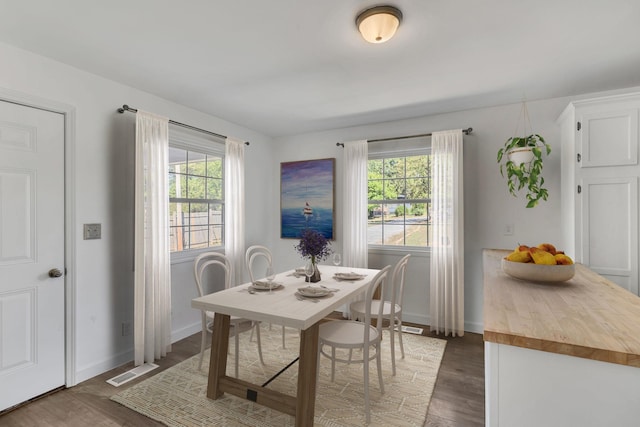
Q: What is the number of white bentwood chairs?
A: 4